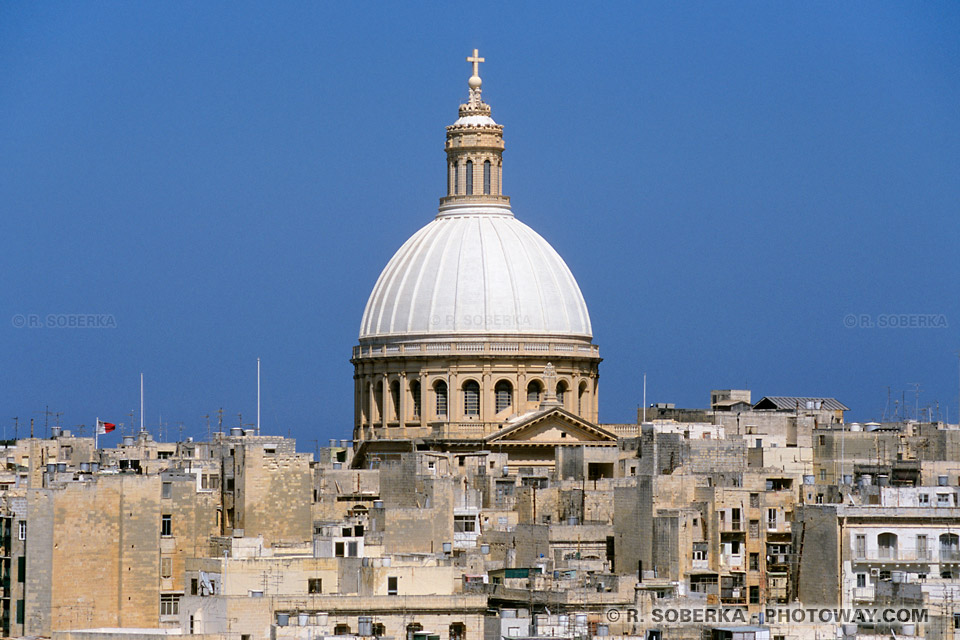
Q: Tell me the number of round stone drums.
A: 1